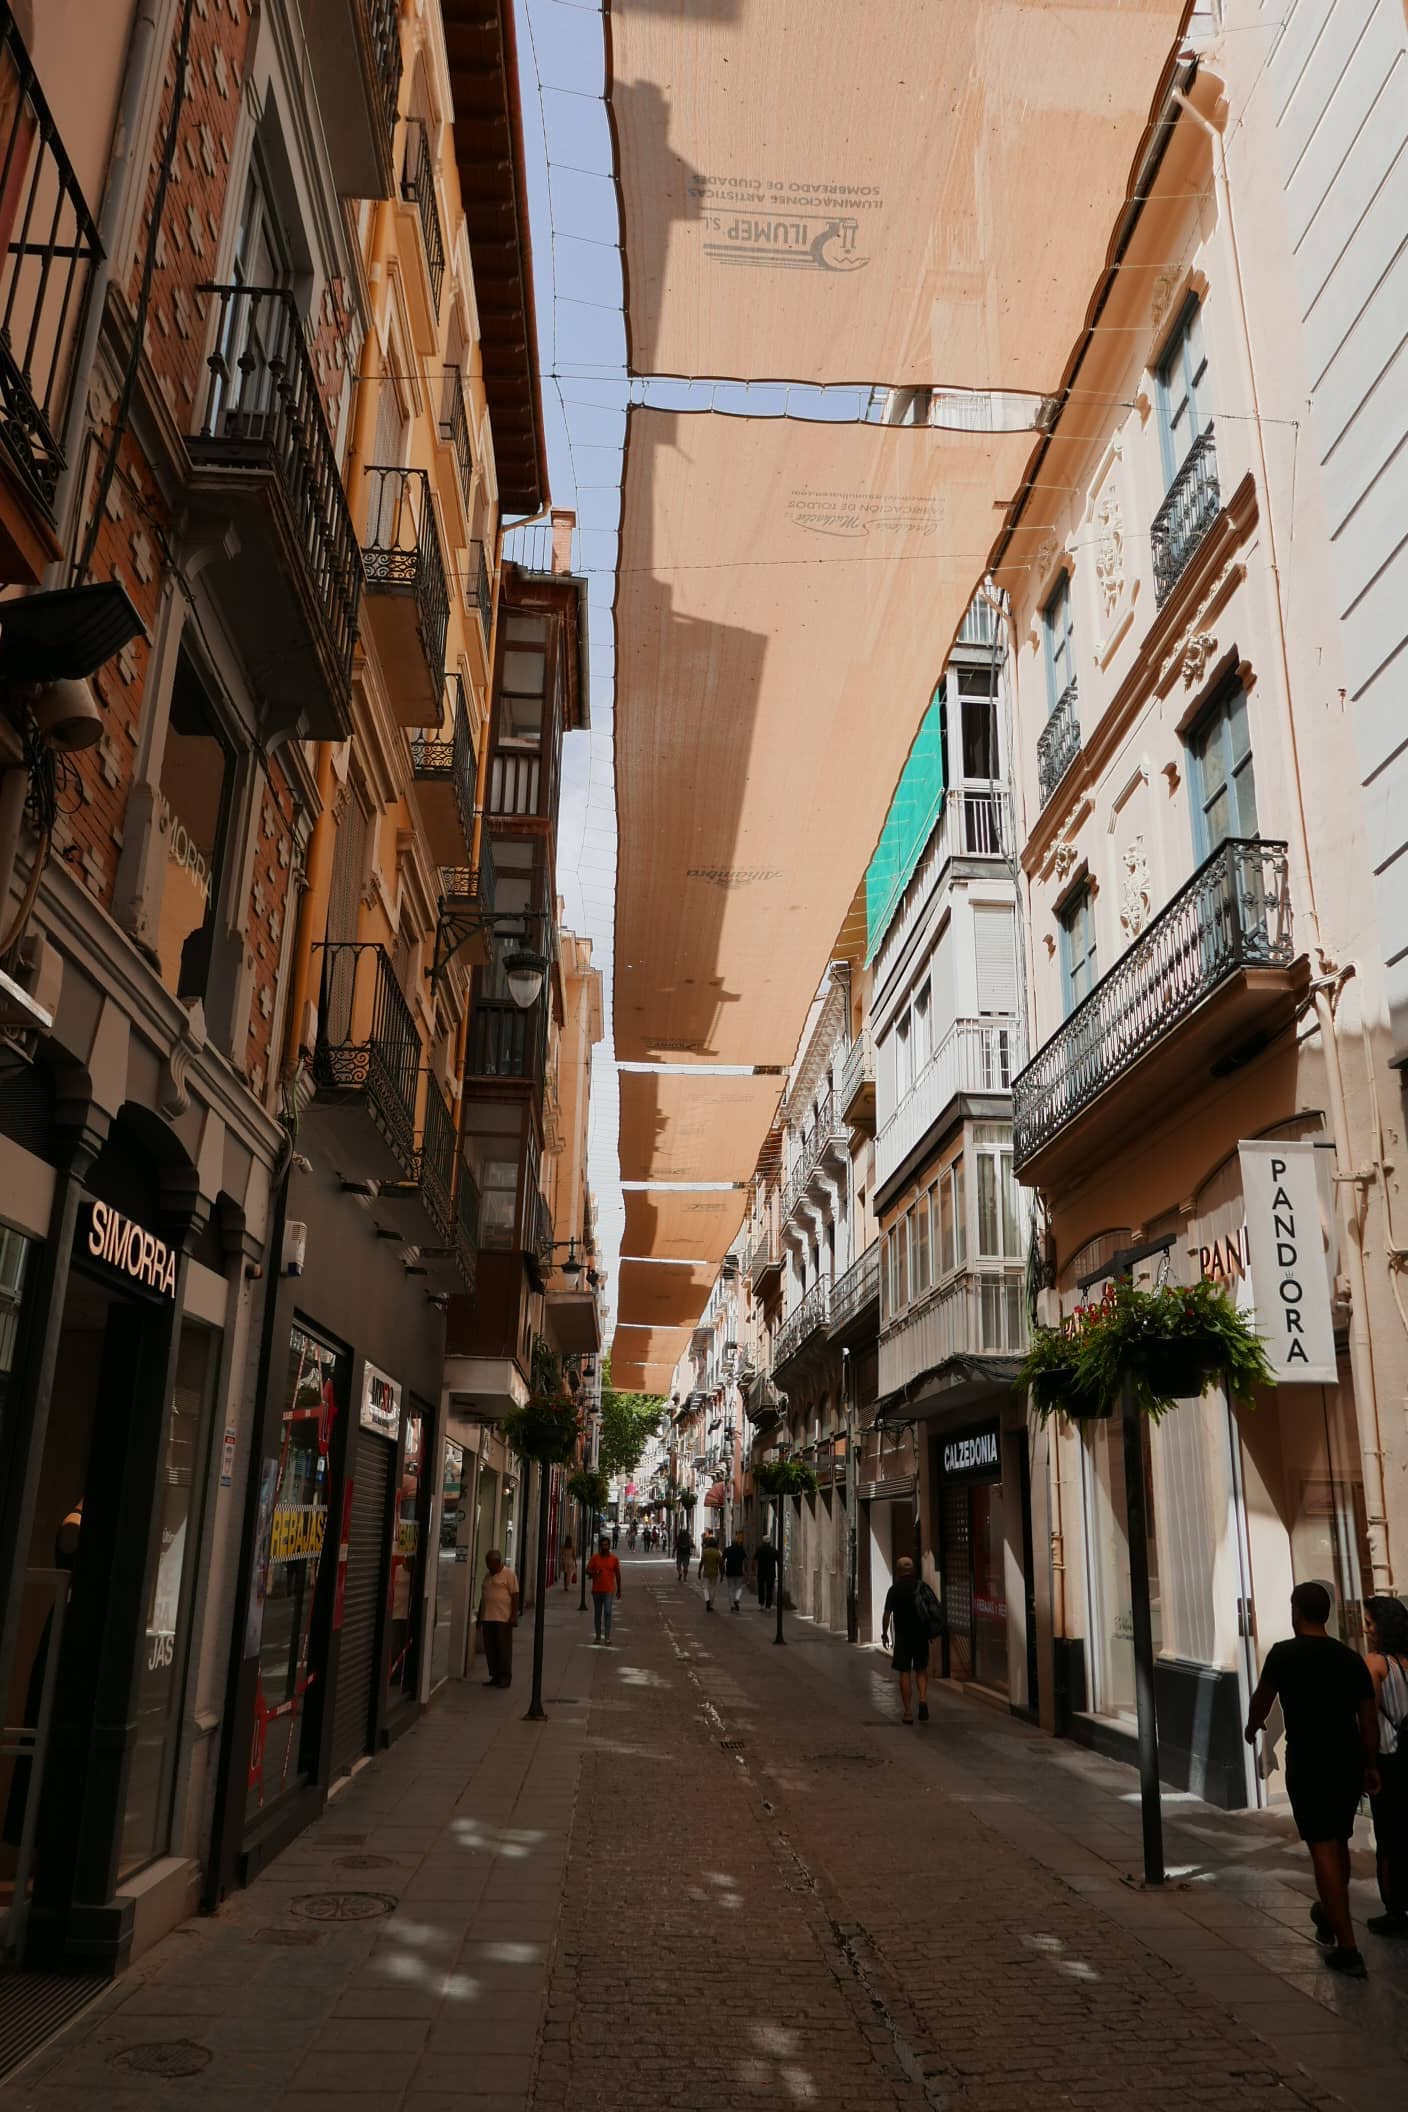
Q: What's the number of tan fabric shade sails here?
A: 7